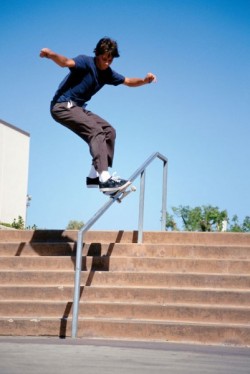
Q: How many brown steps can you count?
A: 7